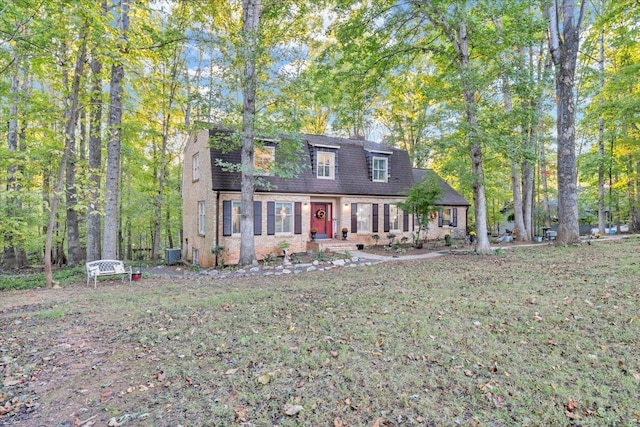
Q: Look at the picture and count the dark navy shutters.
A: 10